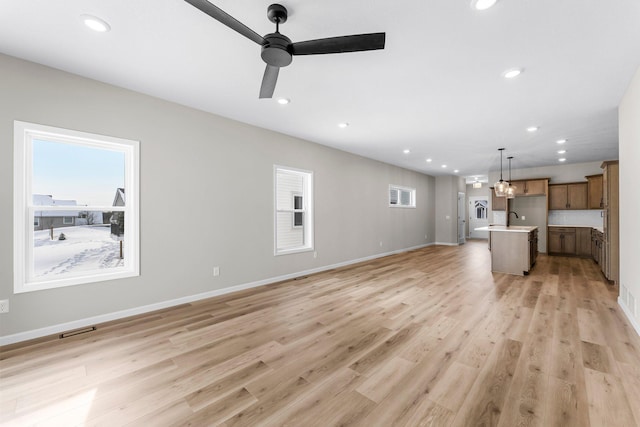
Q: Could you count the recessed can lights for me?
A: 13